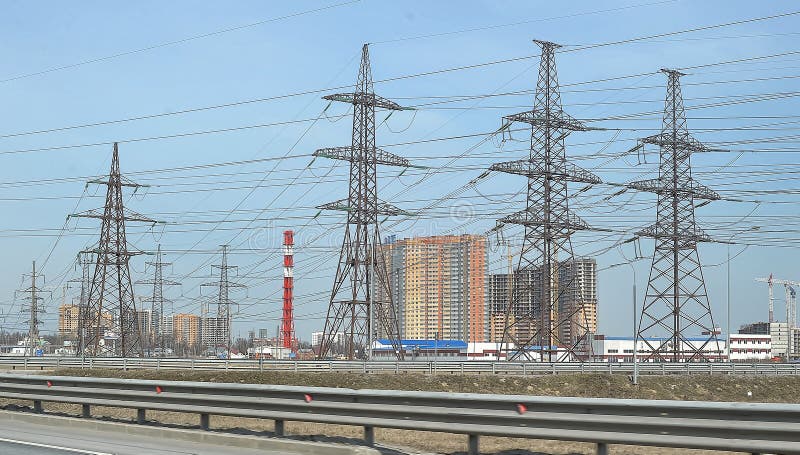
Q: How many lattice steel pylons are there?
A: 8